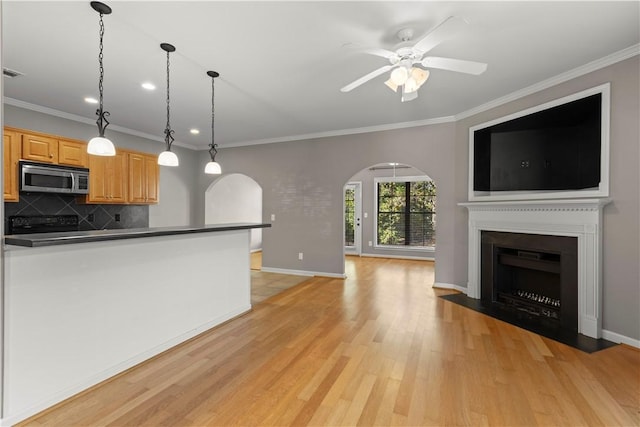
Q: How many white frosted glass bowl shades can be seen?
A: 3